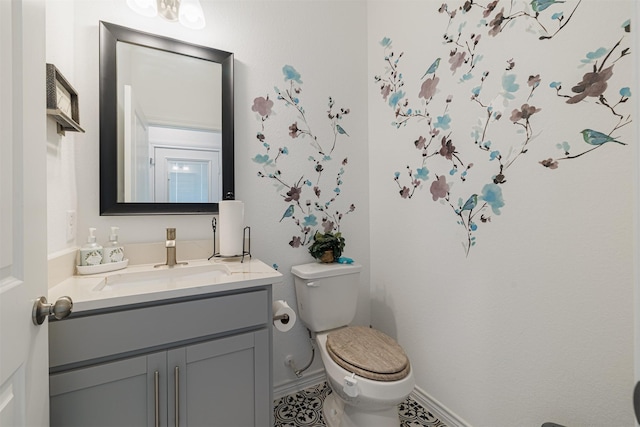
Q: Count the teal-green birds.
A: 6